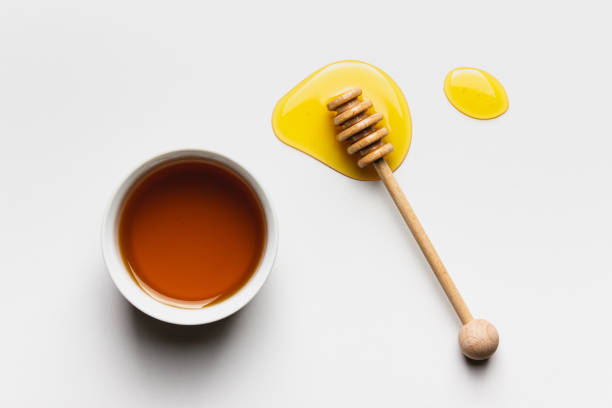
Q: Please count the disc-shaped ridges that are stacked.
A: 5